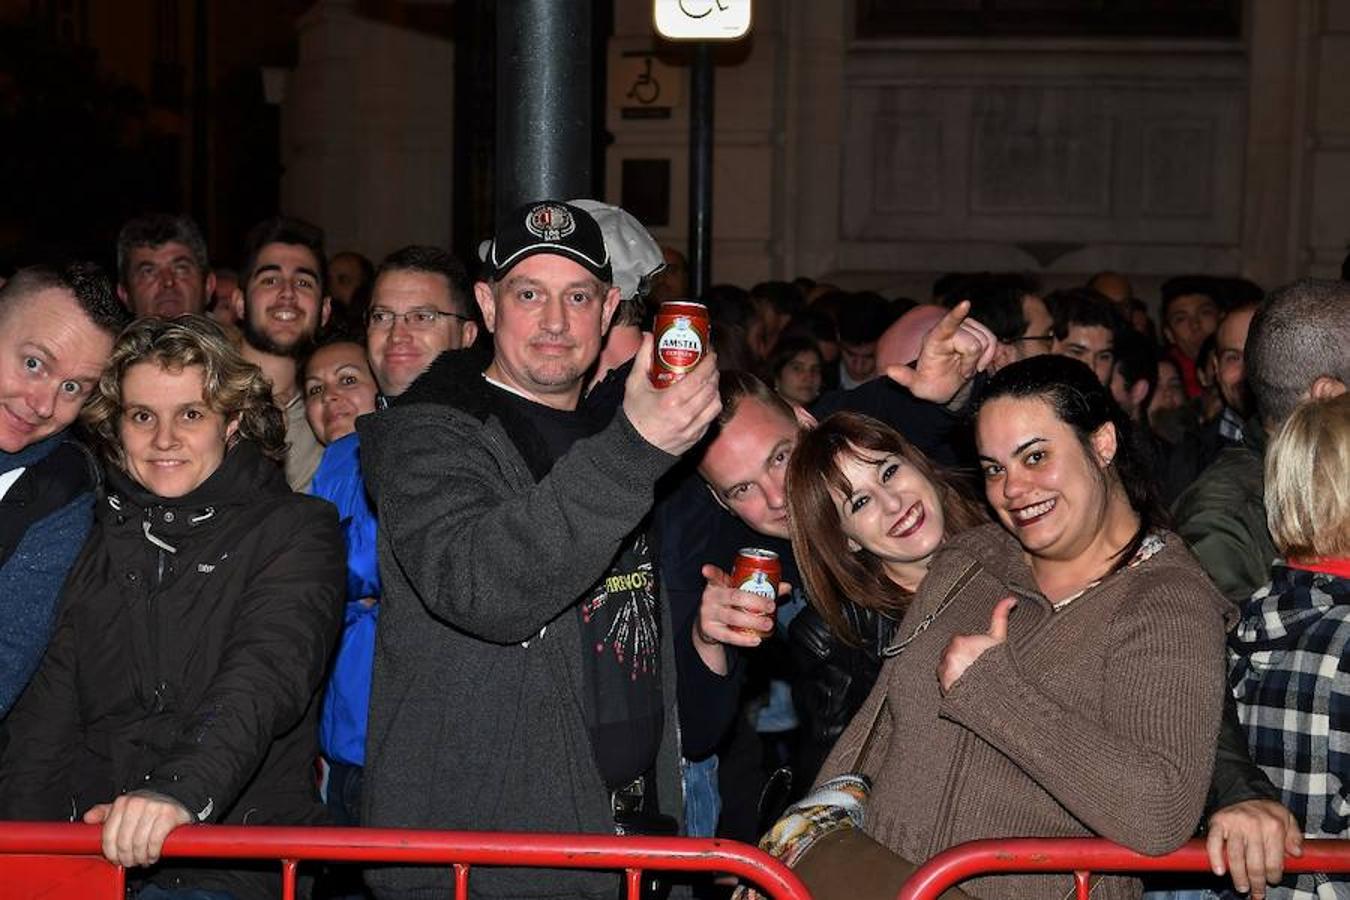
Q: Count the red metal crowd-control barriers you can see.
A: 2